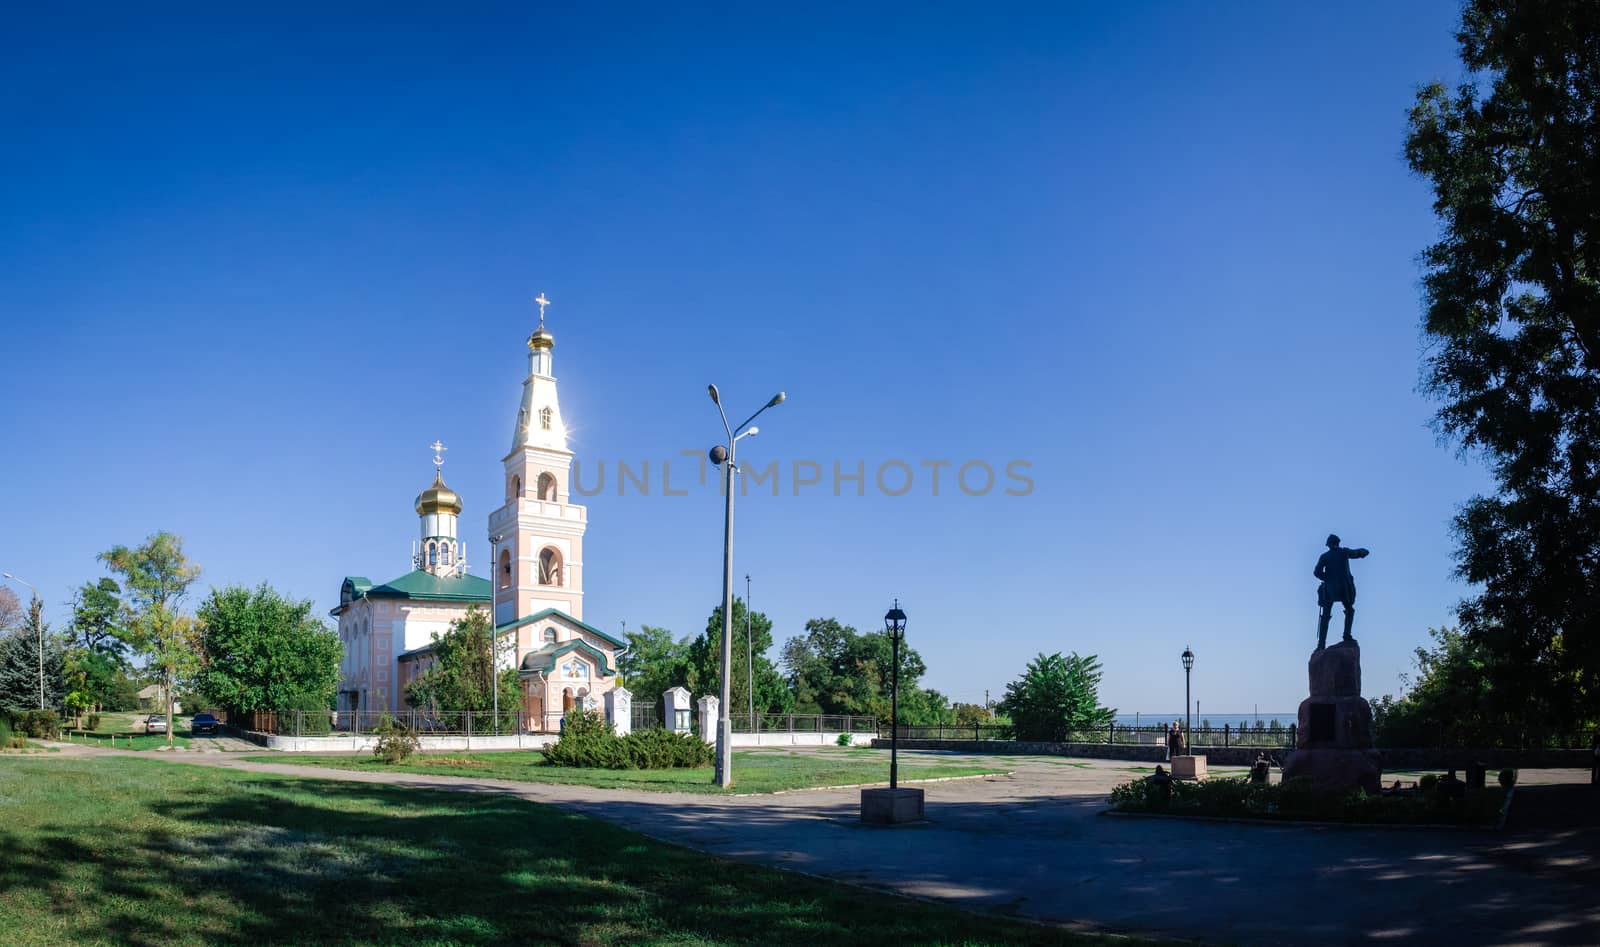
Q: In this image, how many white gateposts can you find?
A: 4